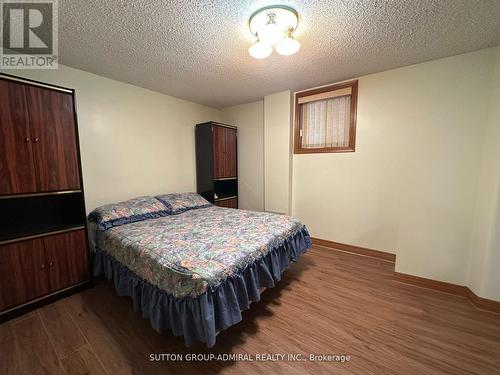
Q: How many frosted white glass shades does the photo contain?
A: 3